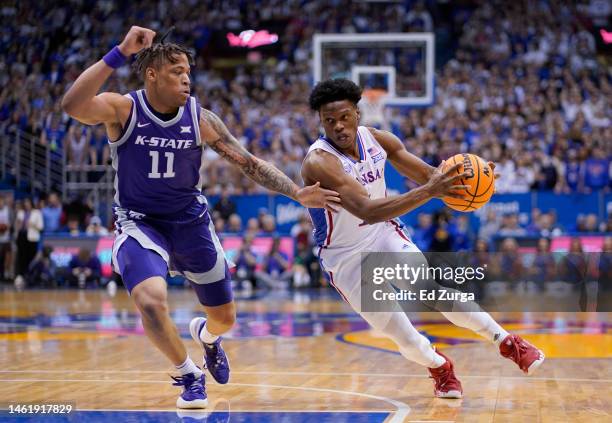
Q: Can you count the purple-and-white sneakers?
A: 2